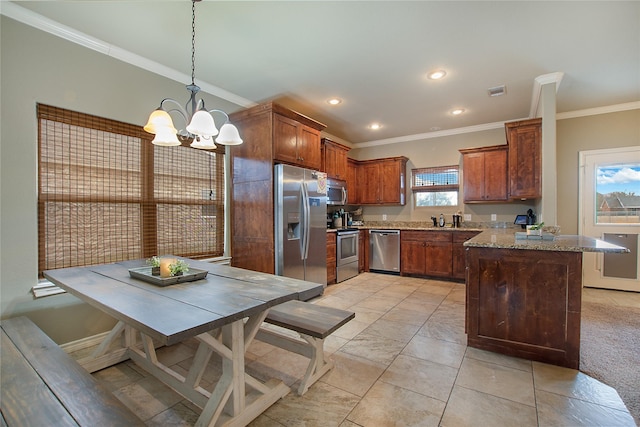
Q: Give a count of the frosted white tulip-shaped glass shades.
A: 5